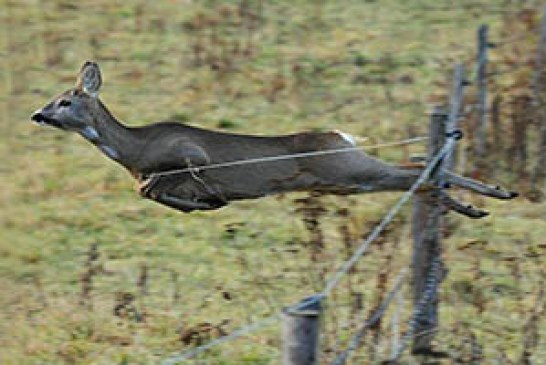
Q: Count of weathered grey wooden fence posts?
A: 4